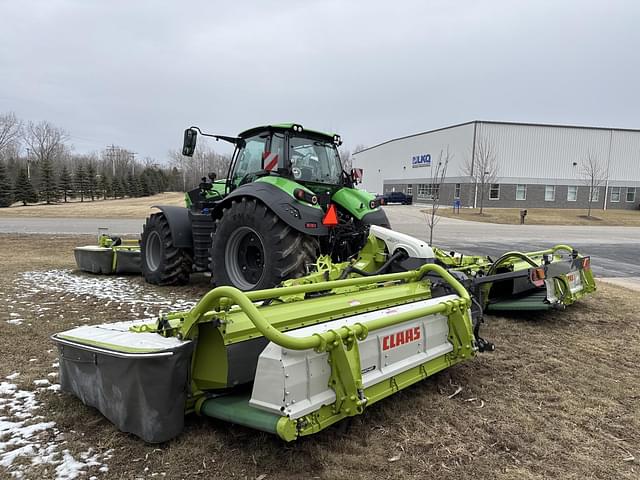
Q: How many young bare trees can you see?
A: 3